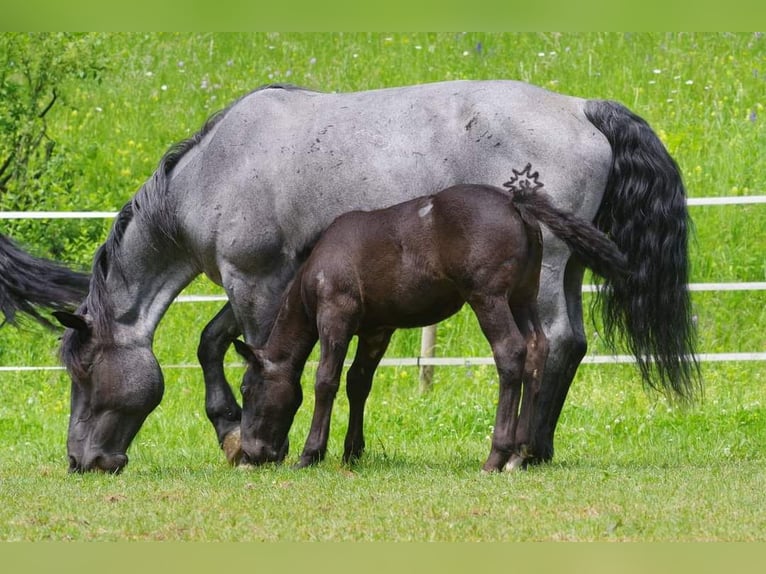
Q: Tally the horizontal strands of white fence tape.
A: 3